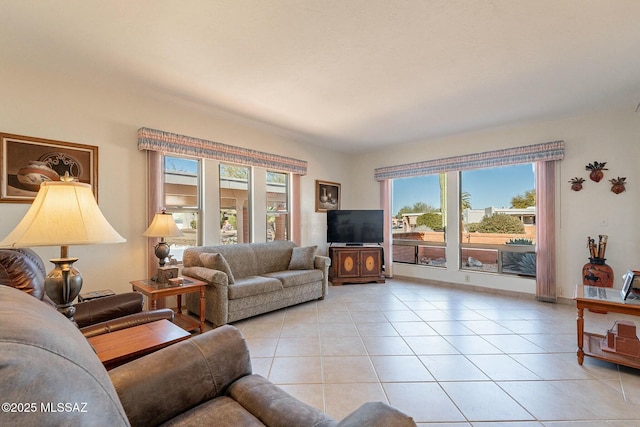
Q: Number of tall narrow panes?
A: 3